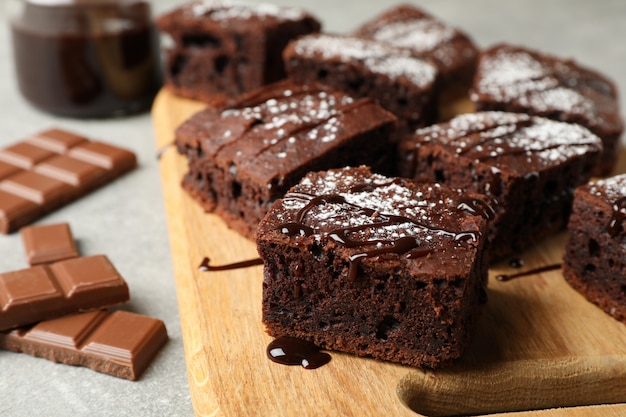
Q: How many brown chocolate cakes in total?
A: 8